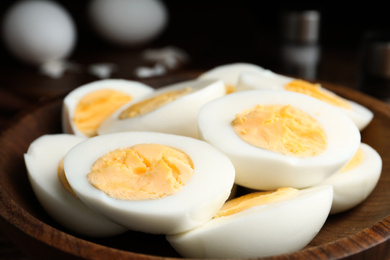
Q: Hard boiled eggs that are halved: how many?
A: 9